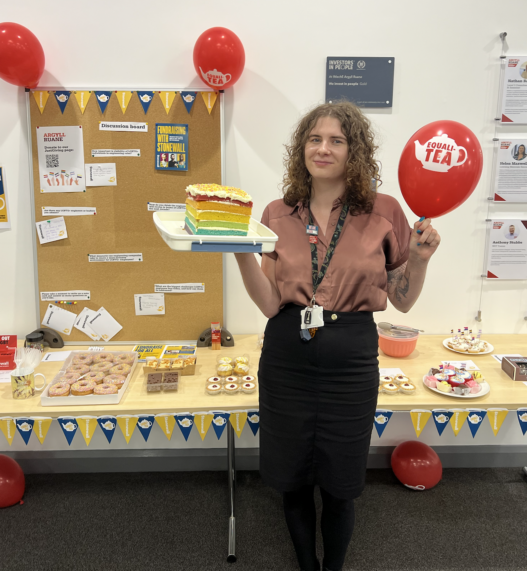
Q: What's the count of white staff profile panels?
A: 3